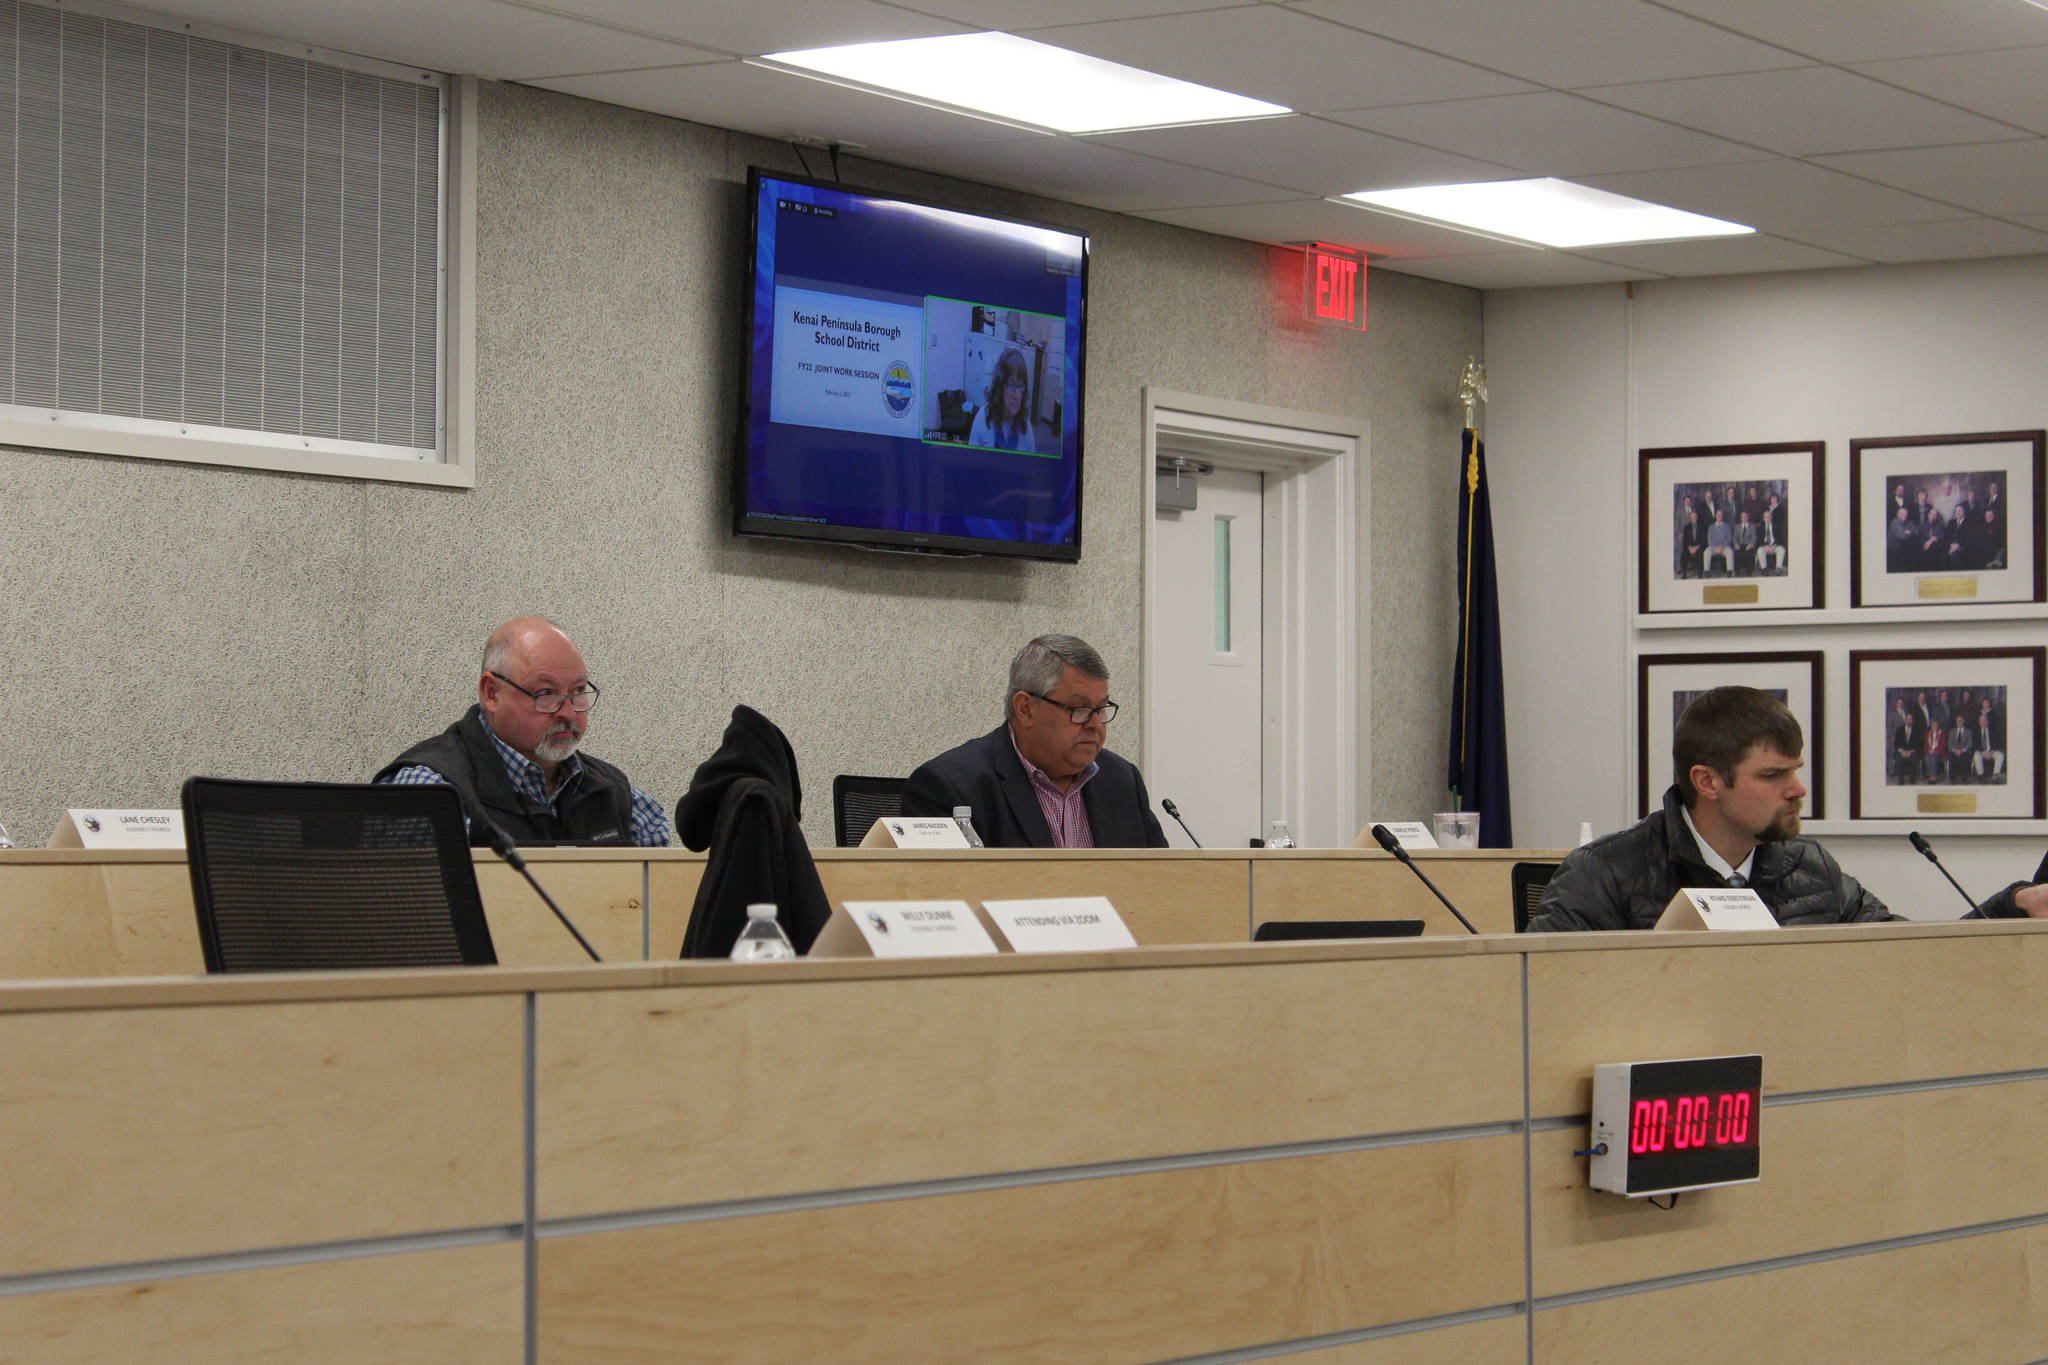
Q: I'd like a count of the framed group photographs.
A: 4